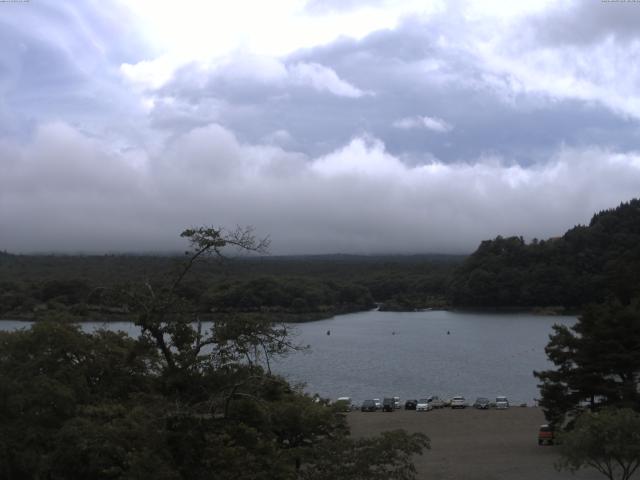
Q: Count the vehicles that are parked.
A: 12